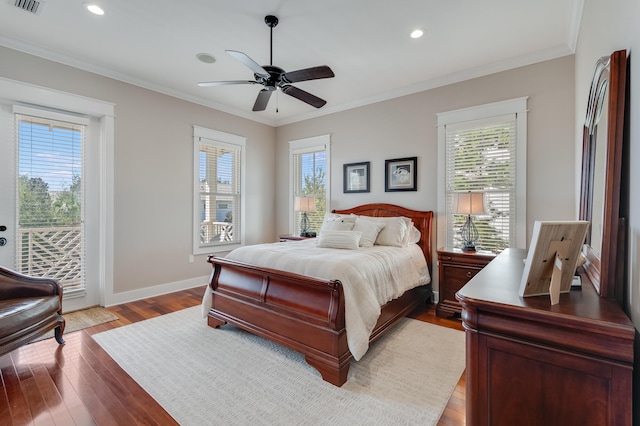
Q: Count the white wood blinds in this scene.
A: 4